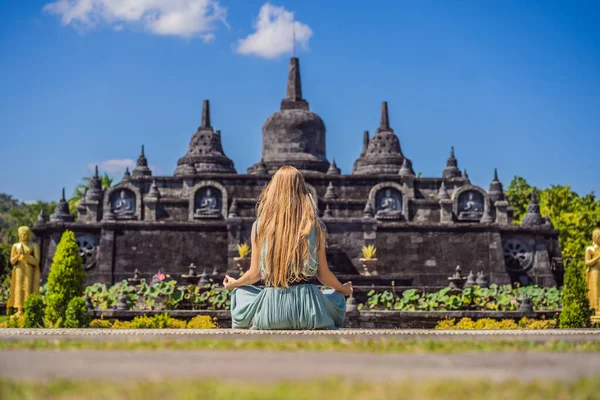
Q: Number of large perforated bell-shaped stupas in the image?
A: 2